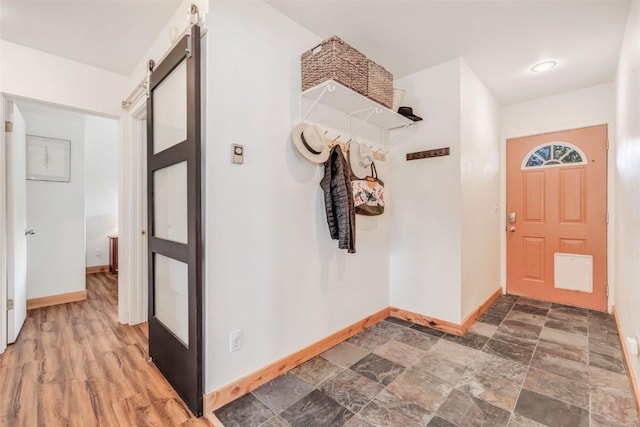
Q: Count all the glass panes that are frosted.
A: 3